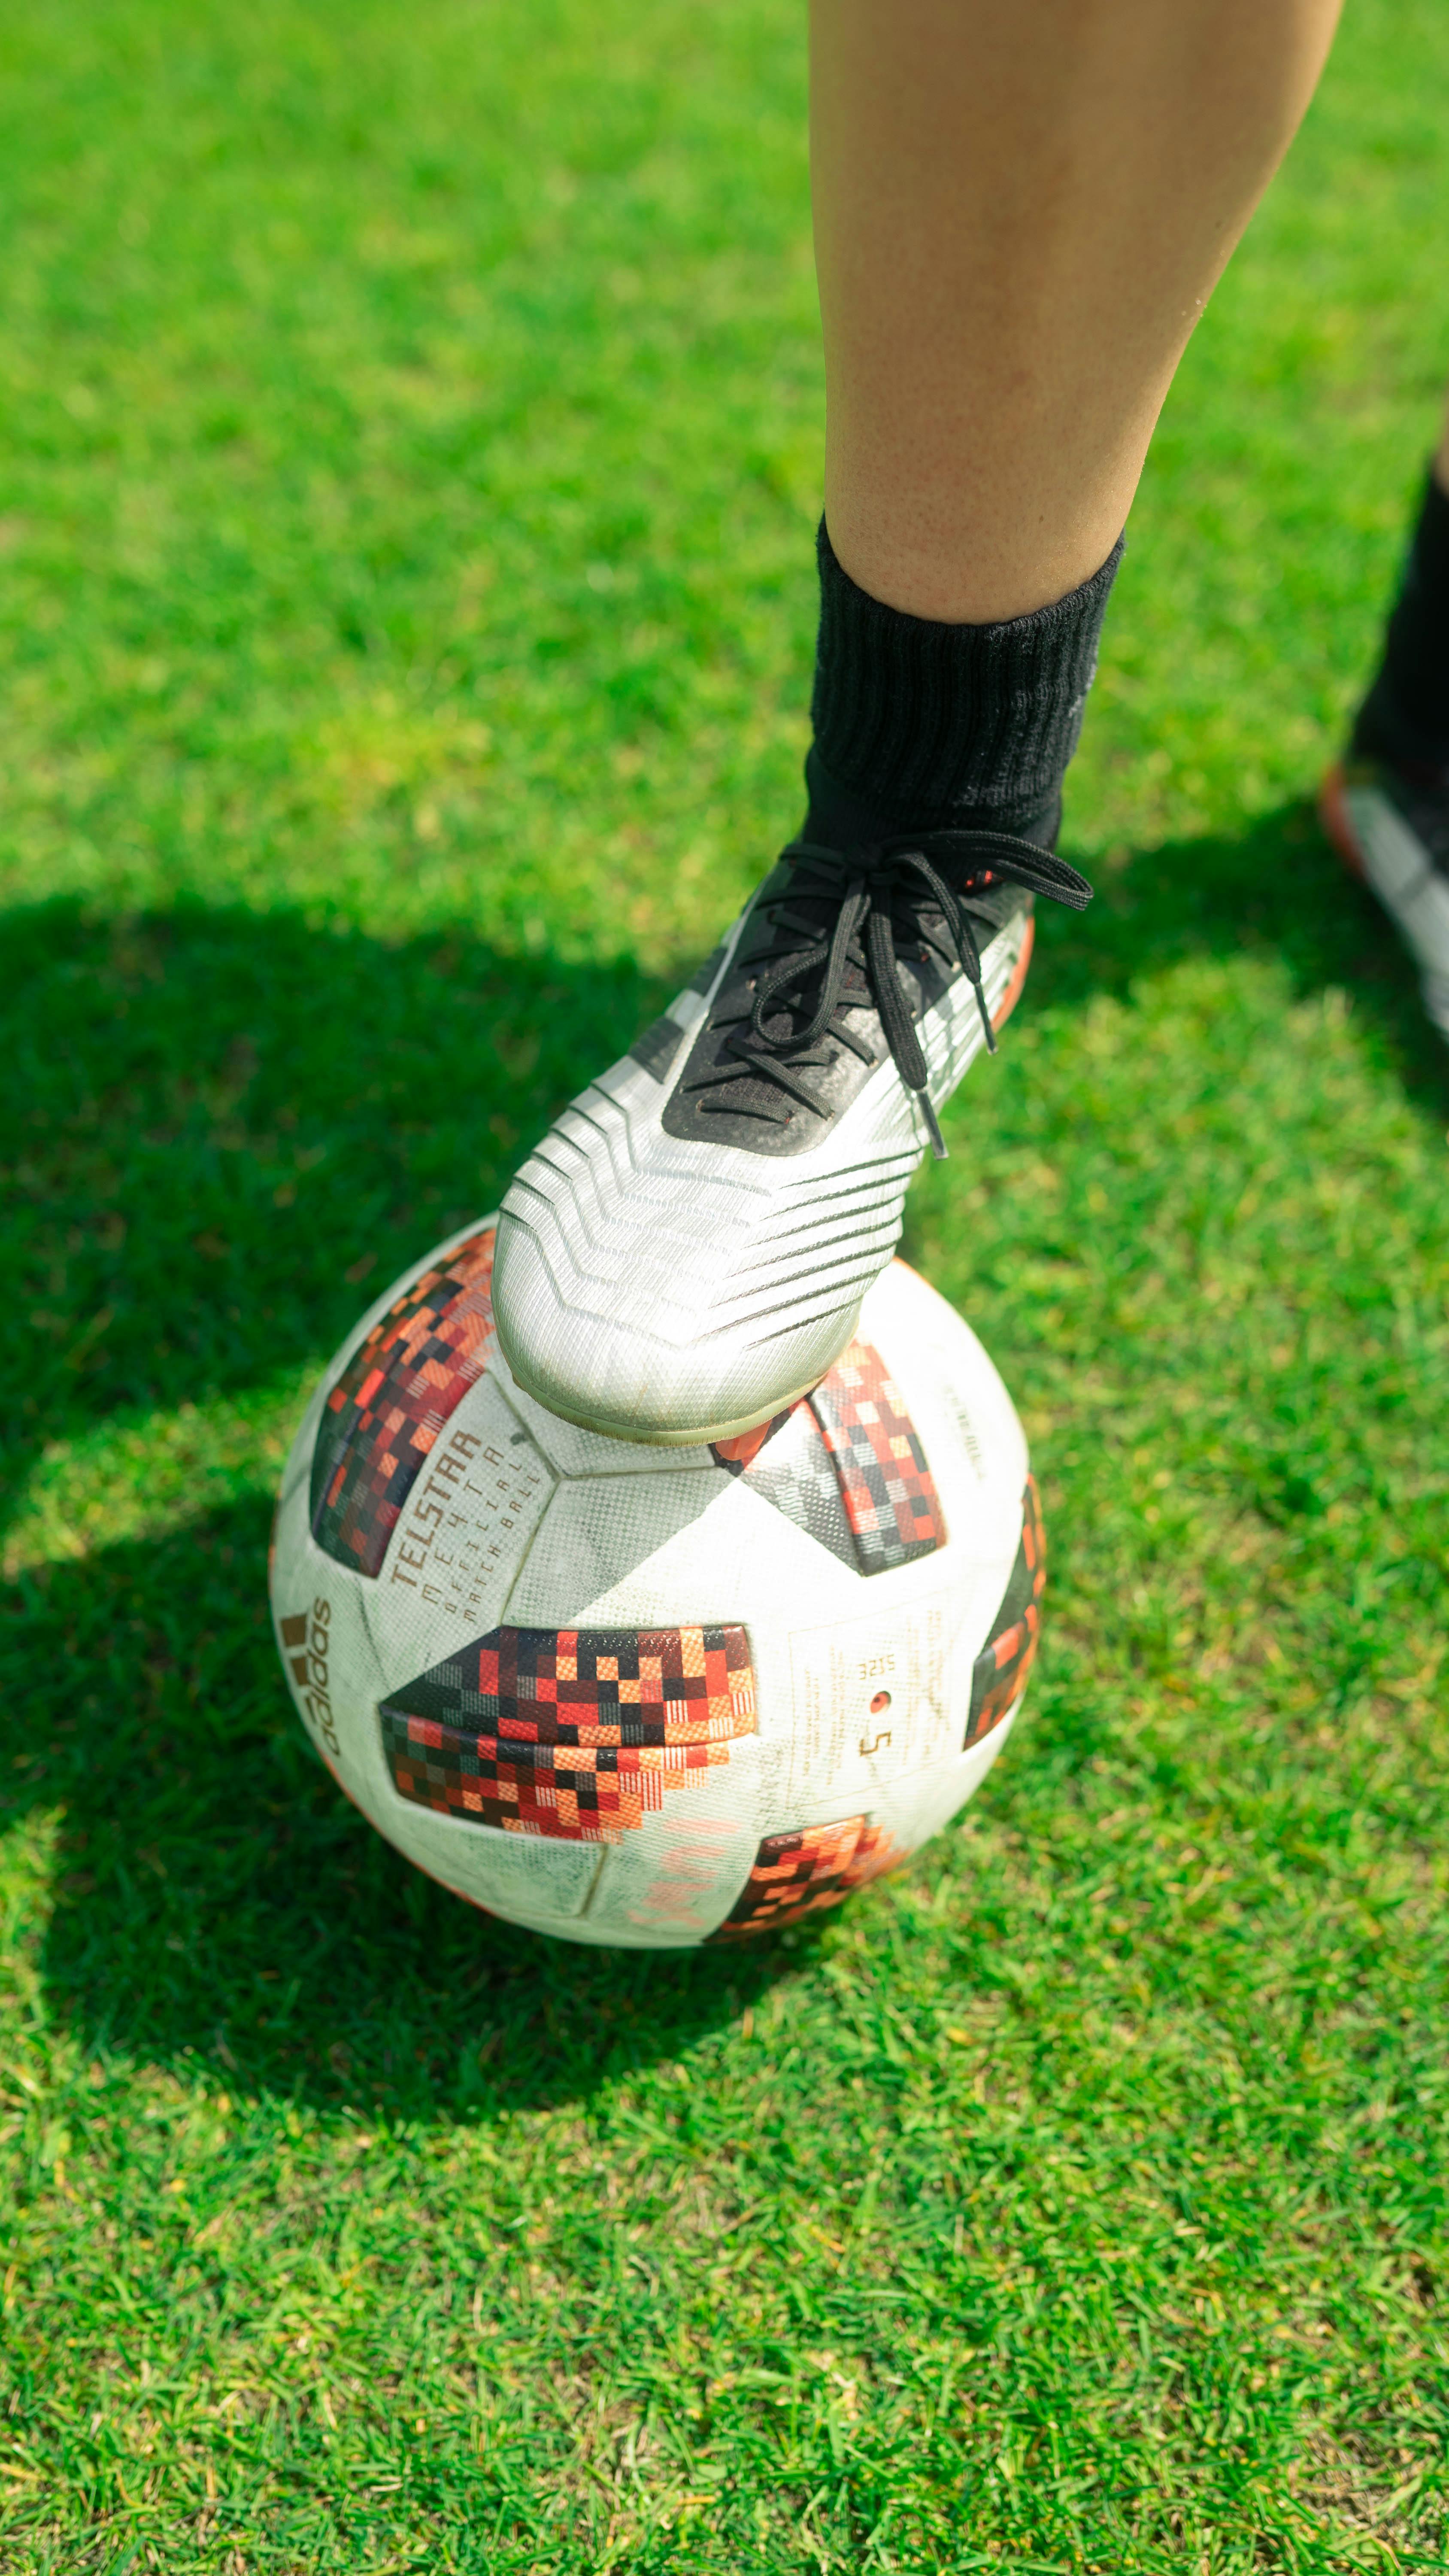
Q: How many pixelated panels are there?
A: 5